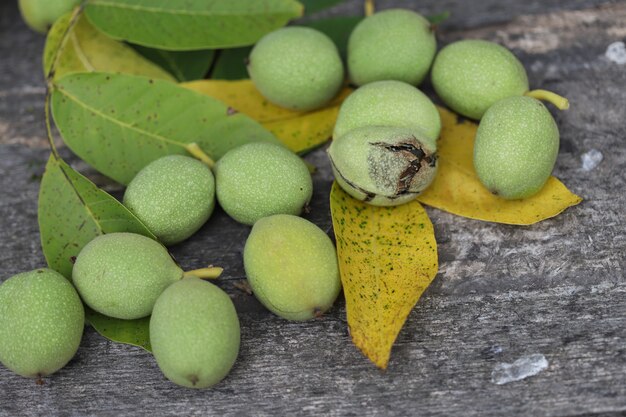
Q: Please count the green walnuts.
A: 13